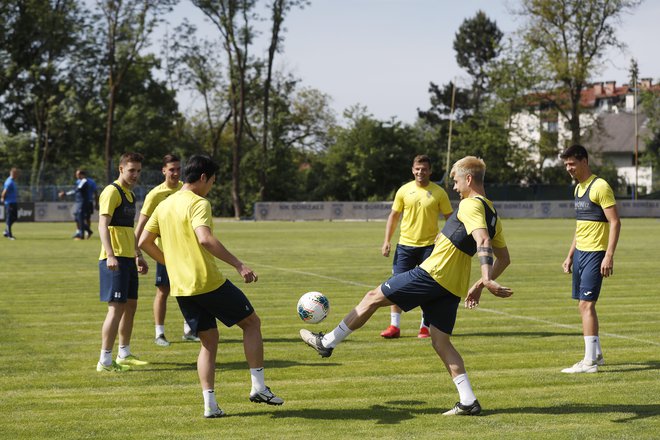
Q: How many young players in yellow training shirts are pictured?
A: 6